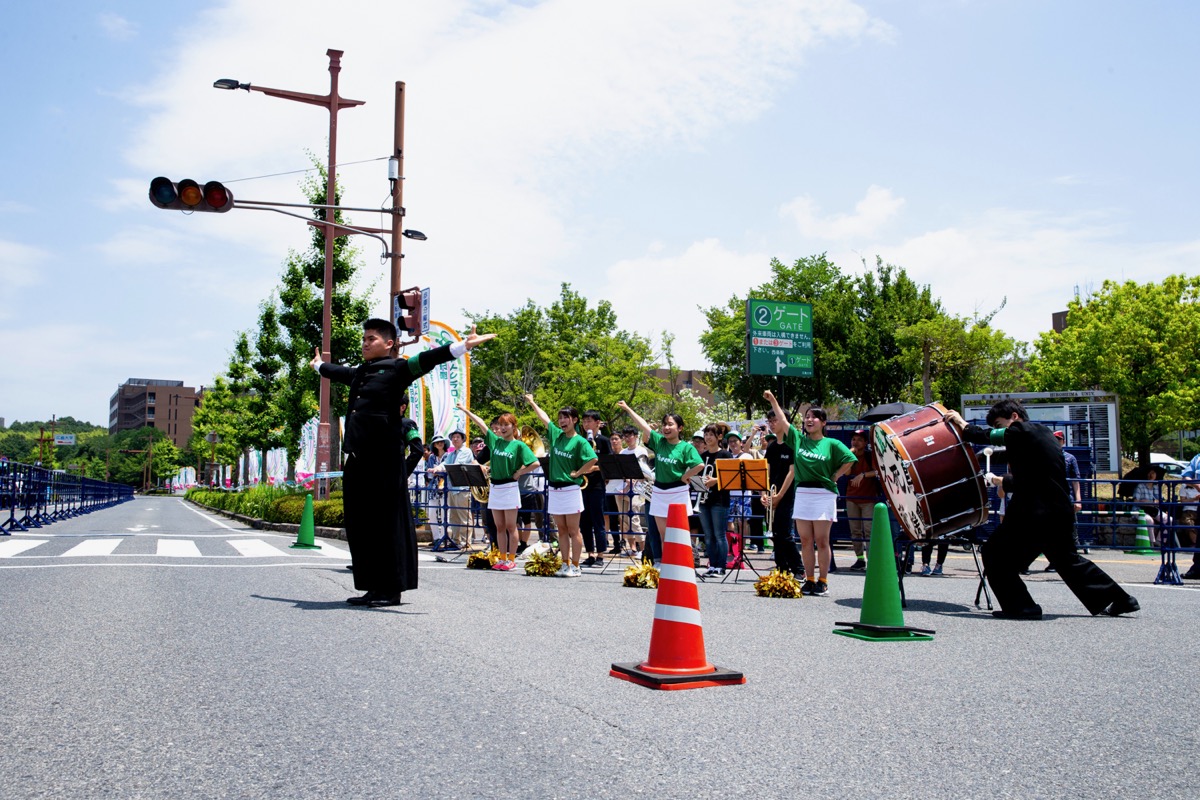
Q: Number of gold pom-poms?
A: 4